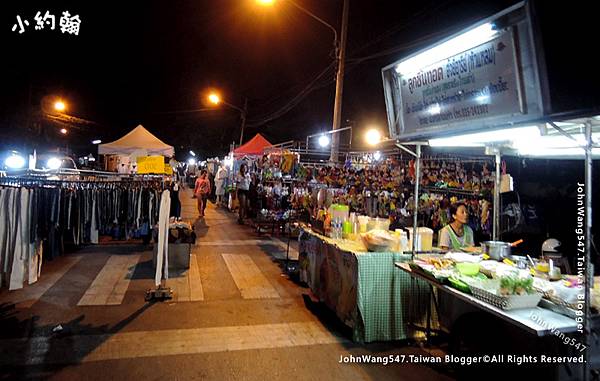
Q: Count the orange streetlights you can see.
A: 3